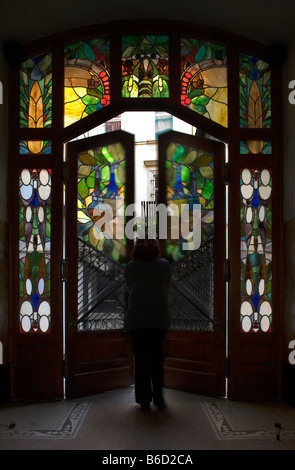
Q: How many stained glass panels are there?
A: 11